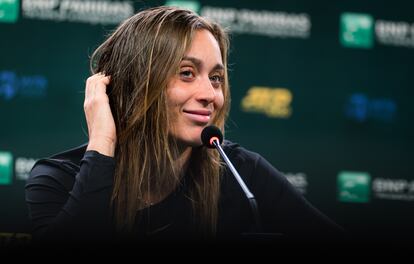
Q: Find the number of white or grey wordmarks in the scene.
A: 6